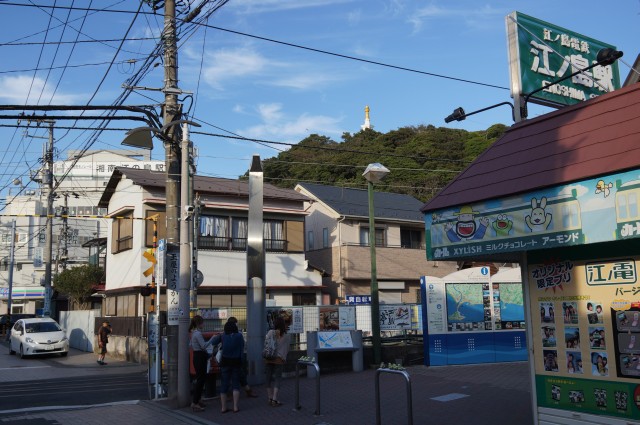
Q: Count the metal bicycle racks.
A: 2